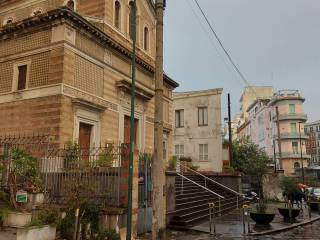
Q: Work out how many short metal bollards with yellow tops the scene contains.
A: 2